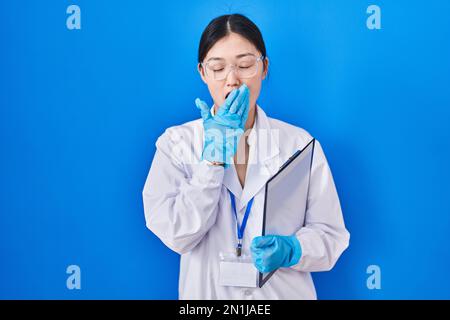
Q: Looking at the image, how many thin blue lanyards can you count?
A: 1